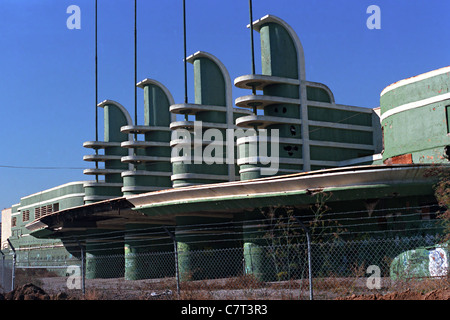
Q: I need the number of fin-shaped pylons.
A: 4